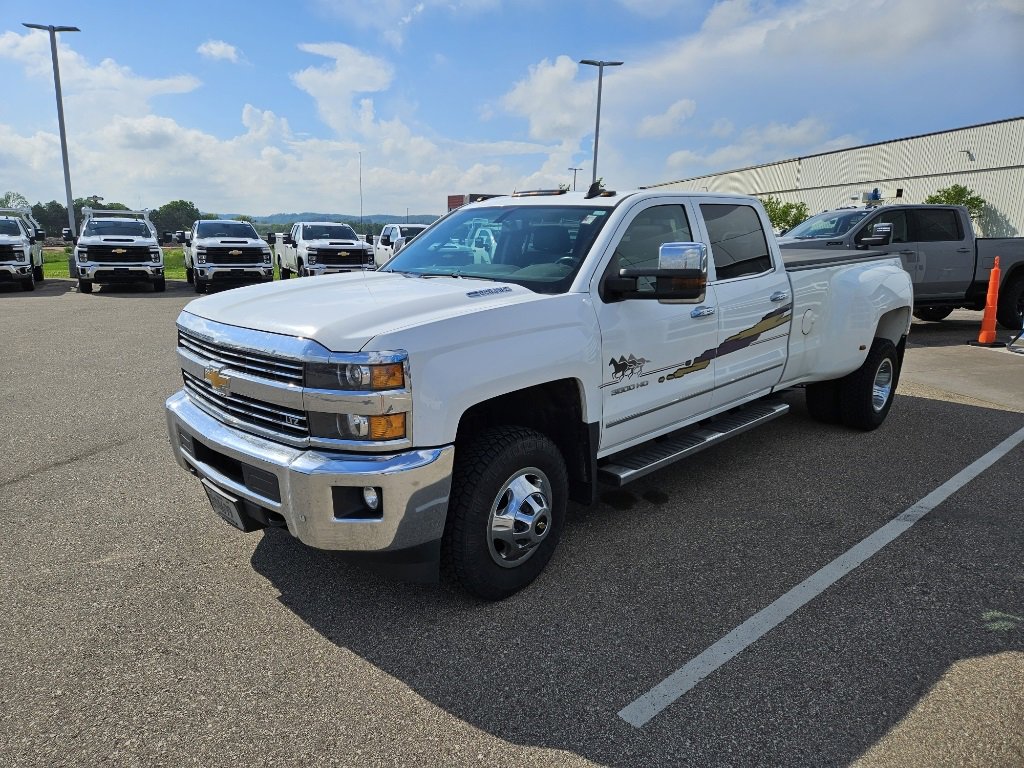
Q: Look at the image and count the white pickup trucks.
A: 6